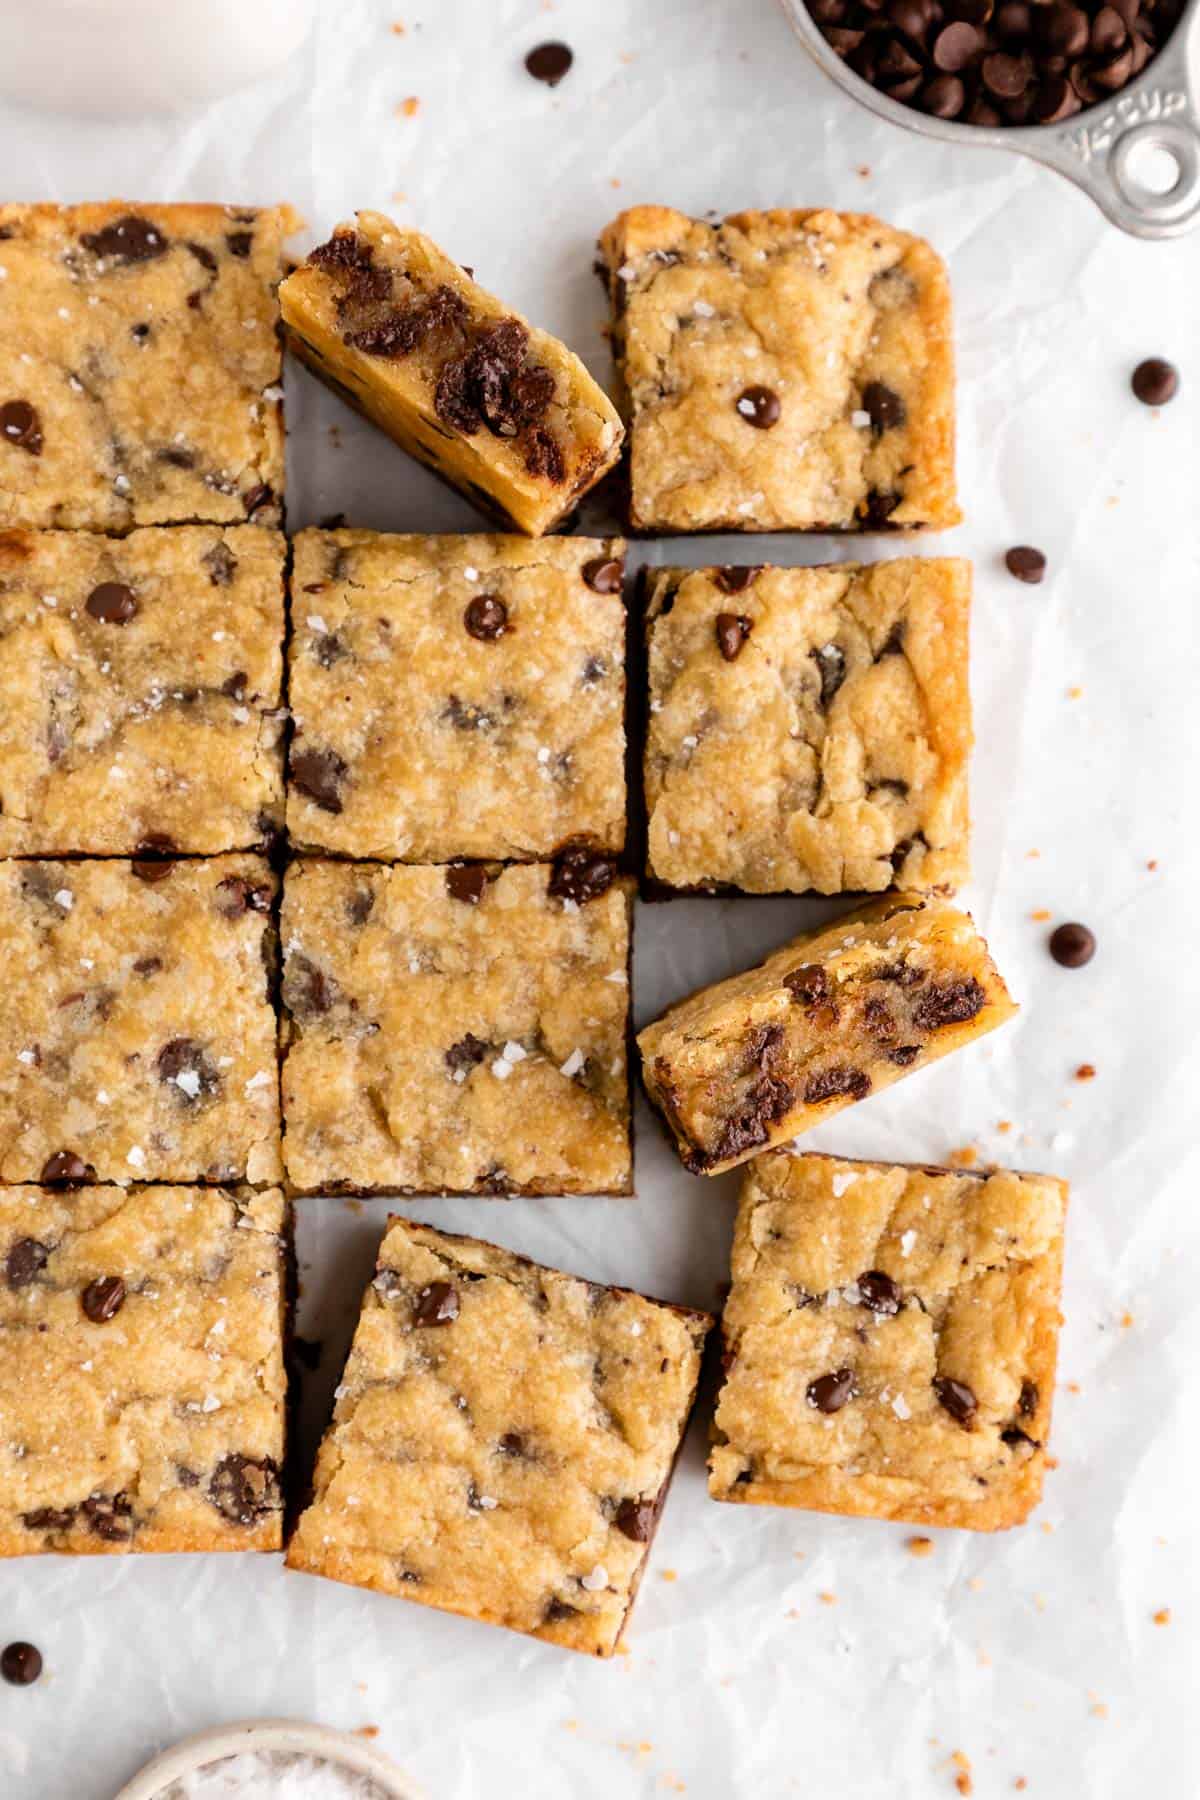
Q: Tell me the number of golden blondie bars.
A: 12